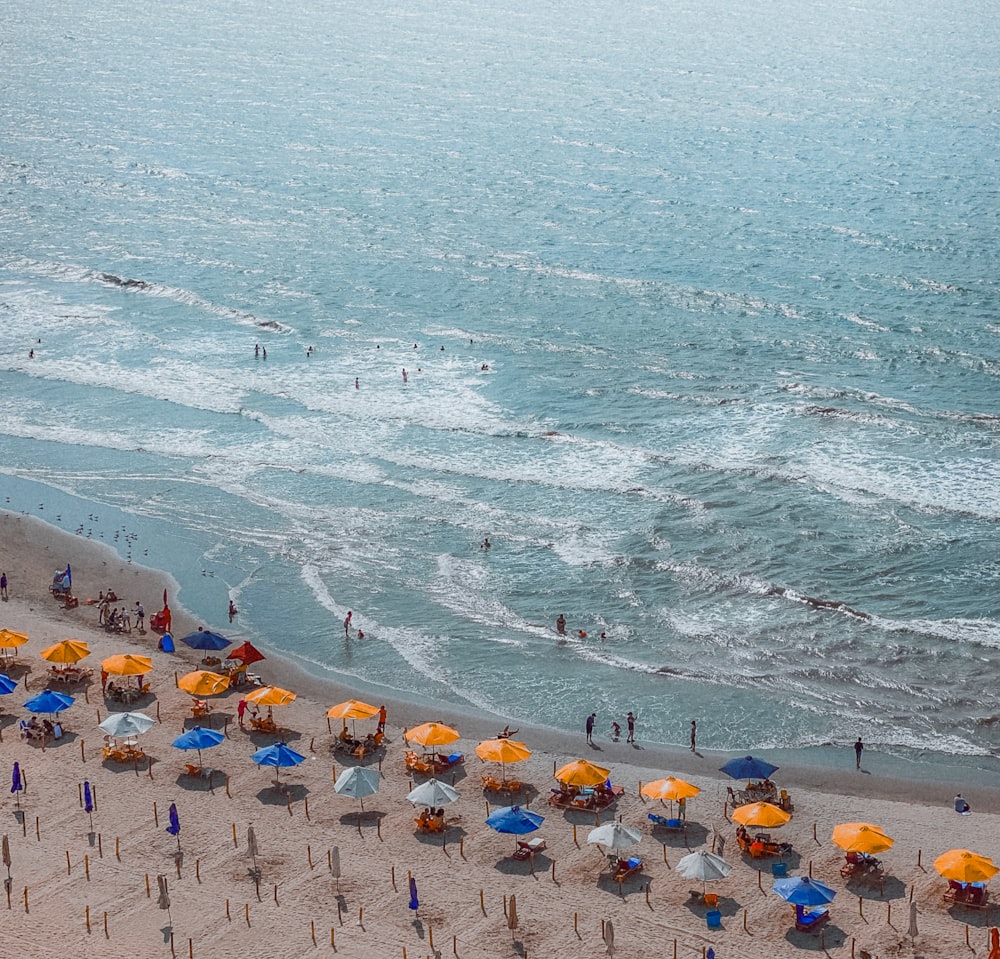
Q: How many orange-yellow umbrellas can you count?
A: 13